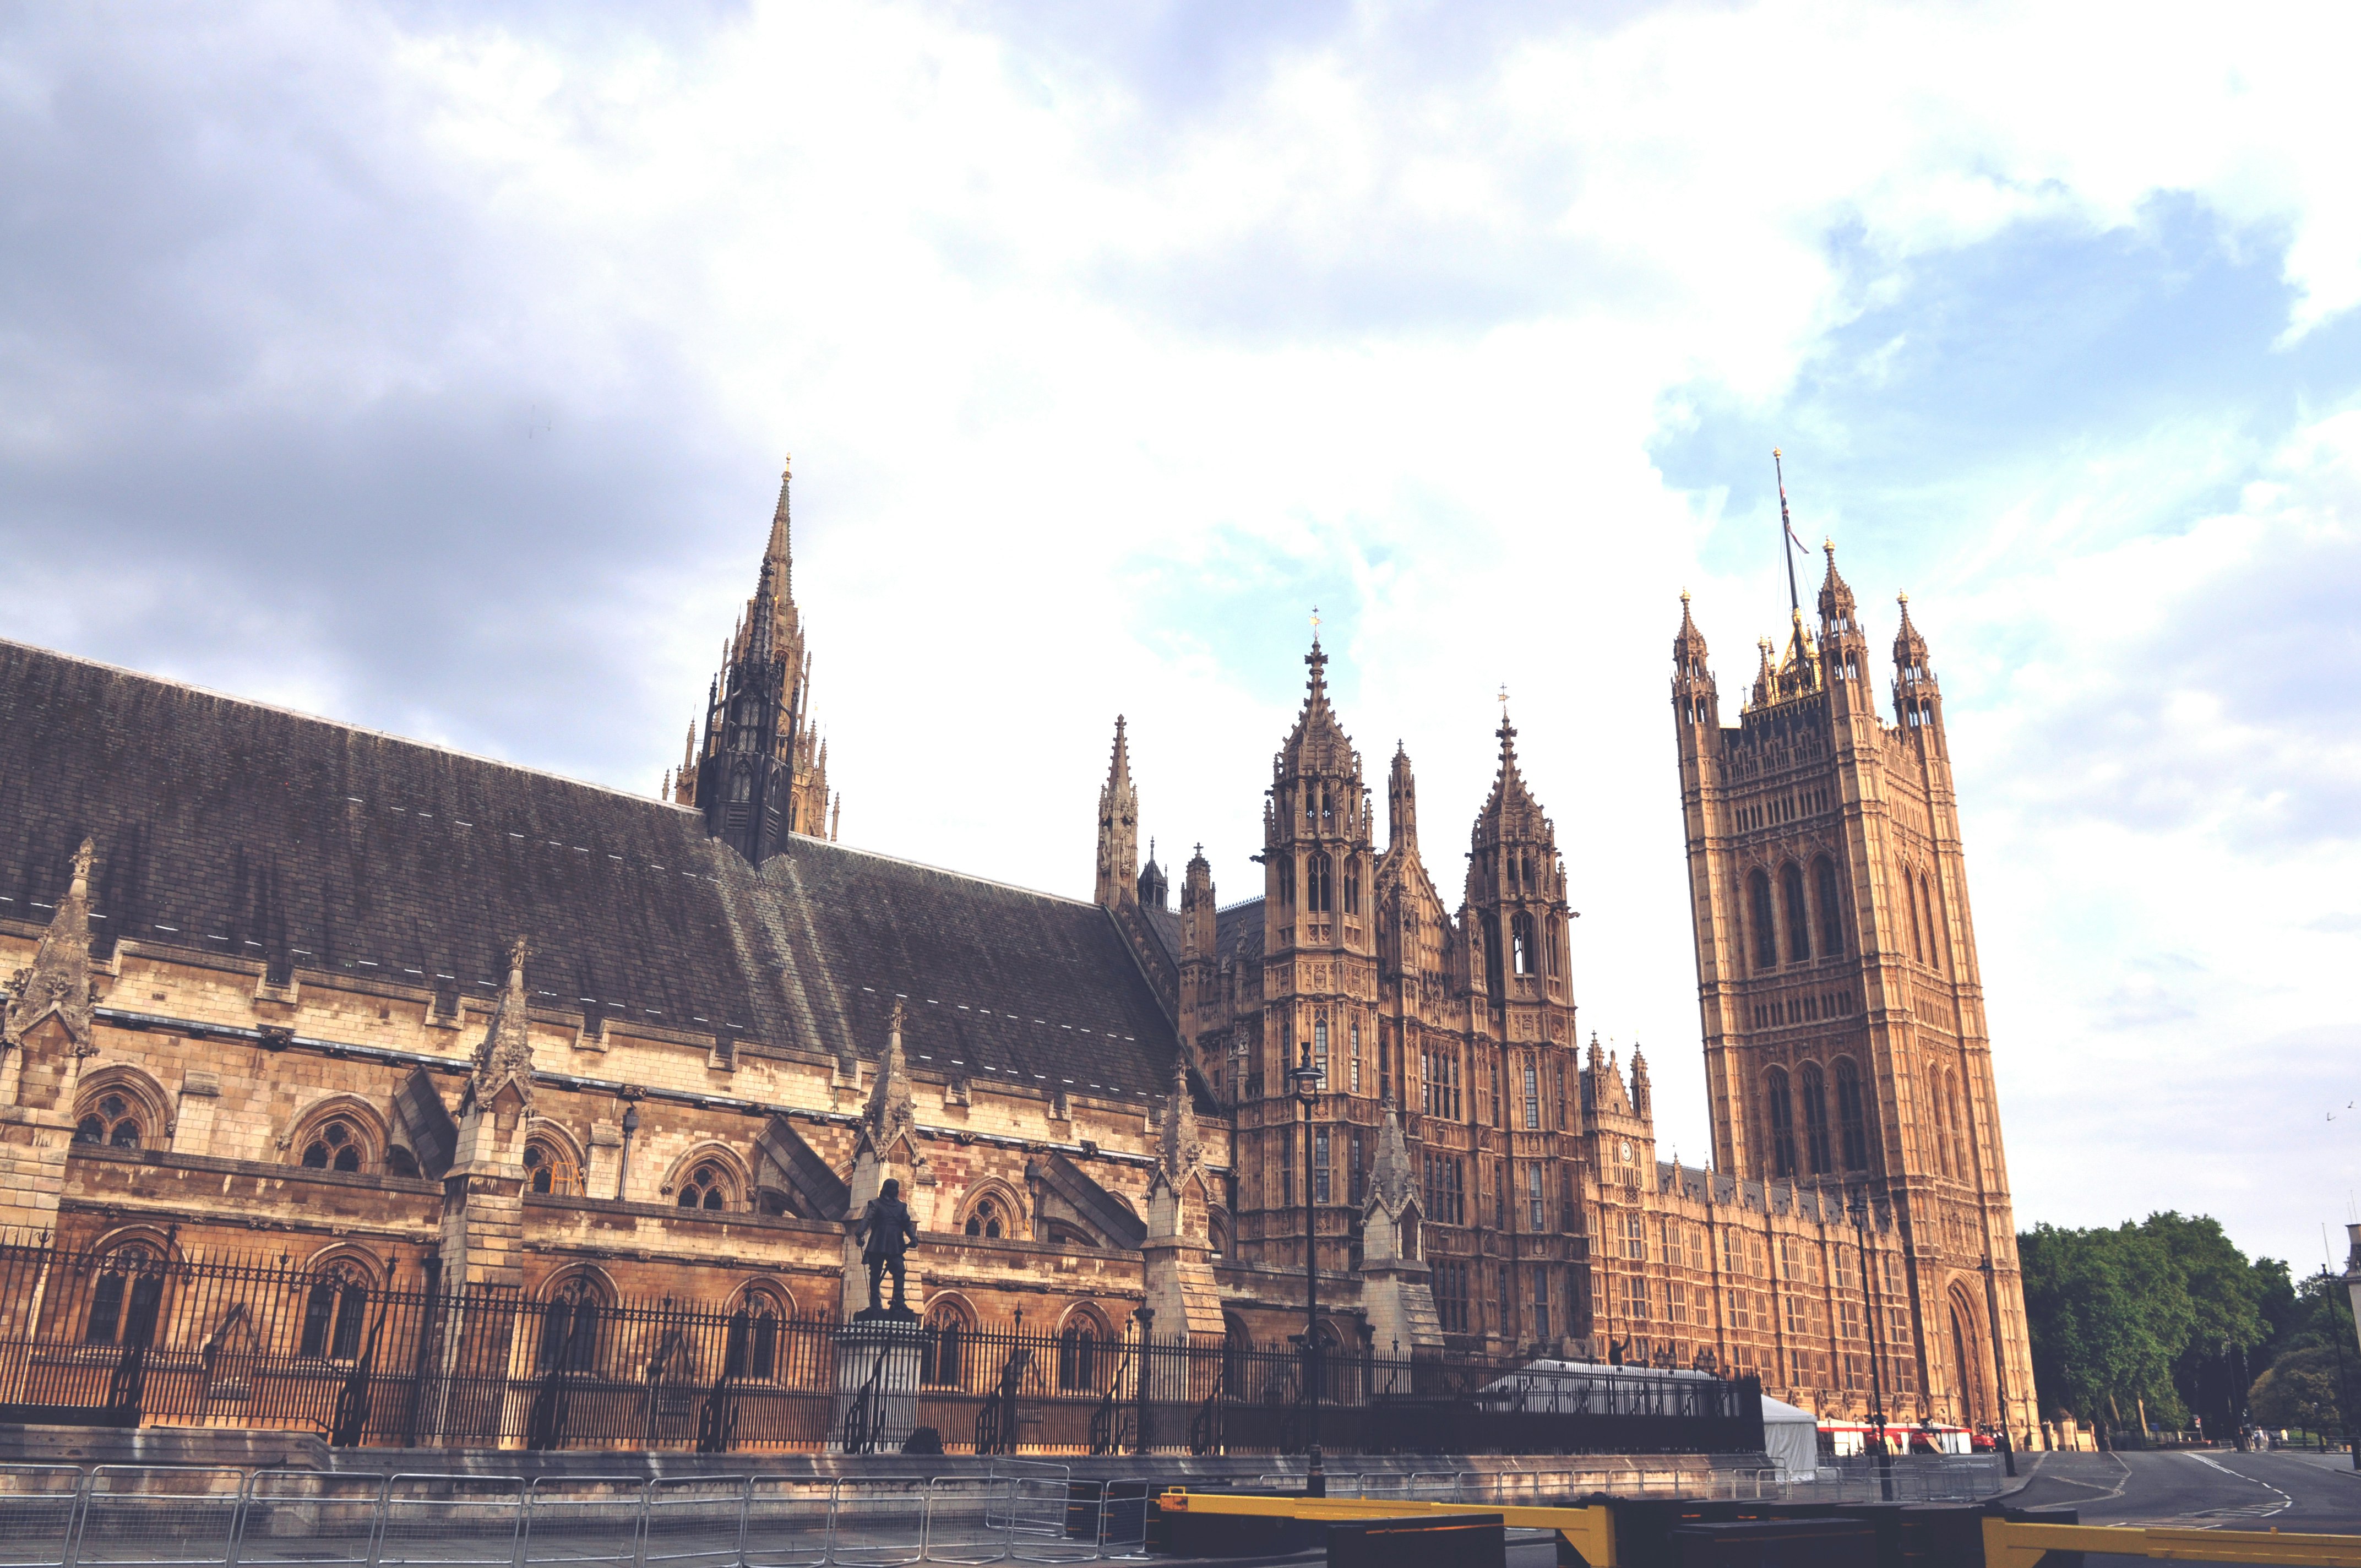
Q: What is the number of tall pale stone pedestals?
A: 1